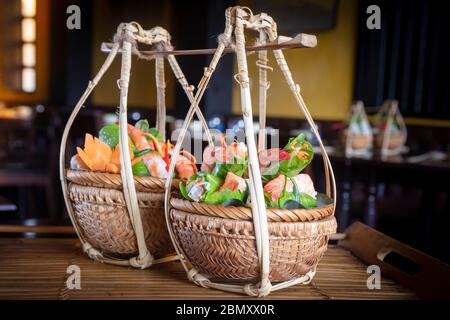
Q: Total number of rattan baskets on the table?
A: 2